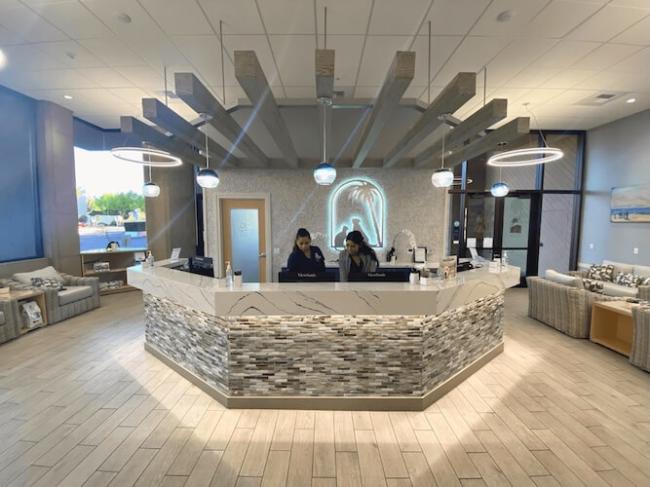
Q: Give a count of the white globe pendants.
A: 5